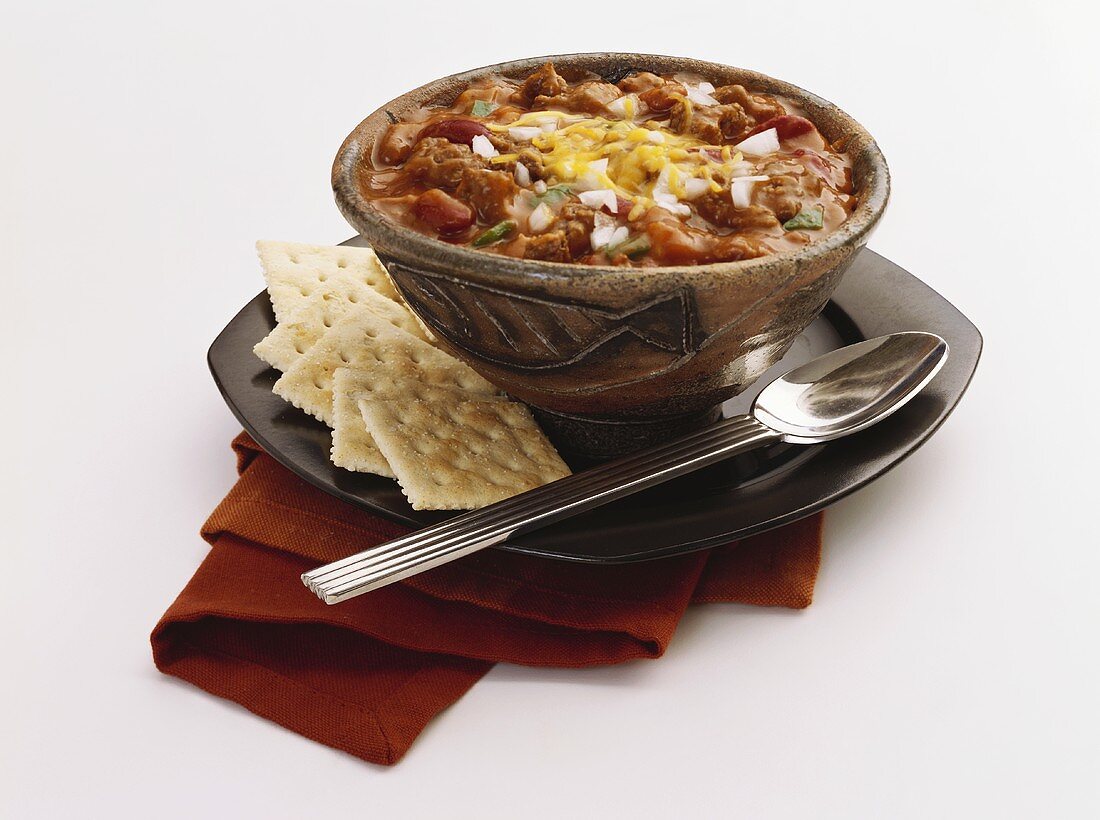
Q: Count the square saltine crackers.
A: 5